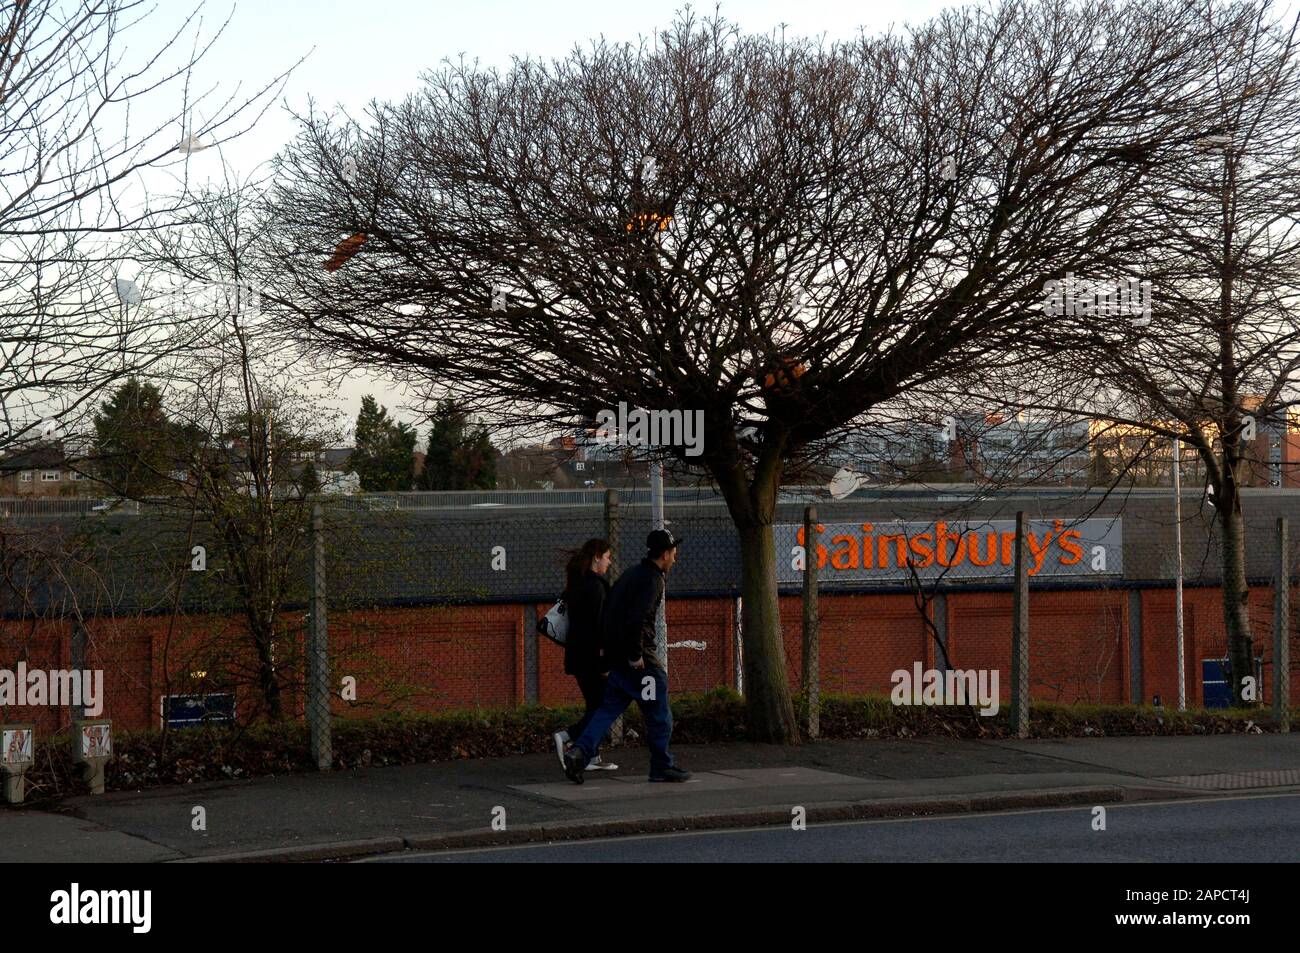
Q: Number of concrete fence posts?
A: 5